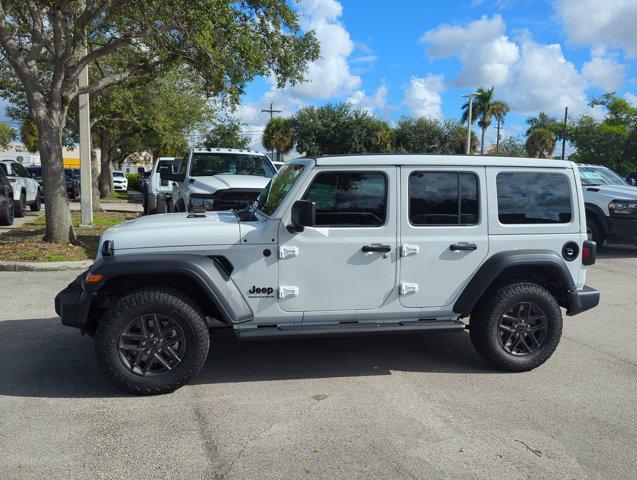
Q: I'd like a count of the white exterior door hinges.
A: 4